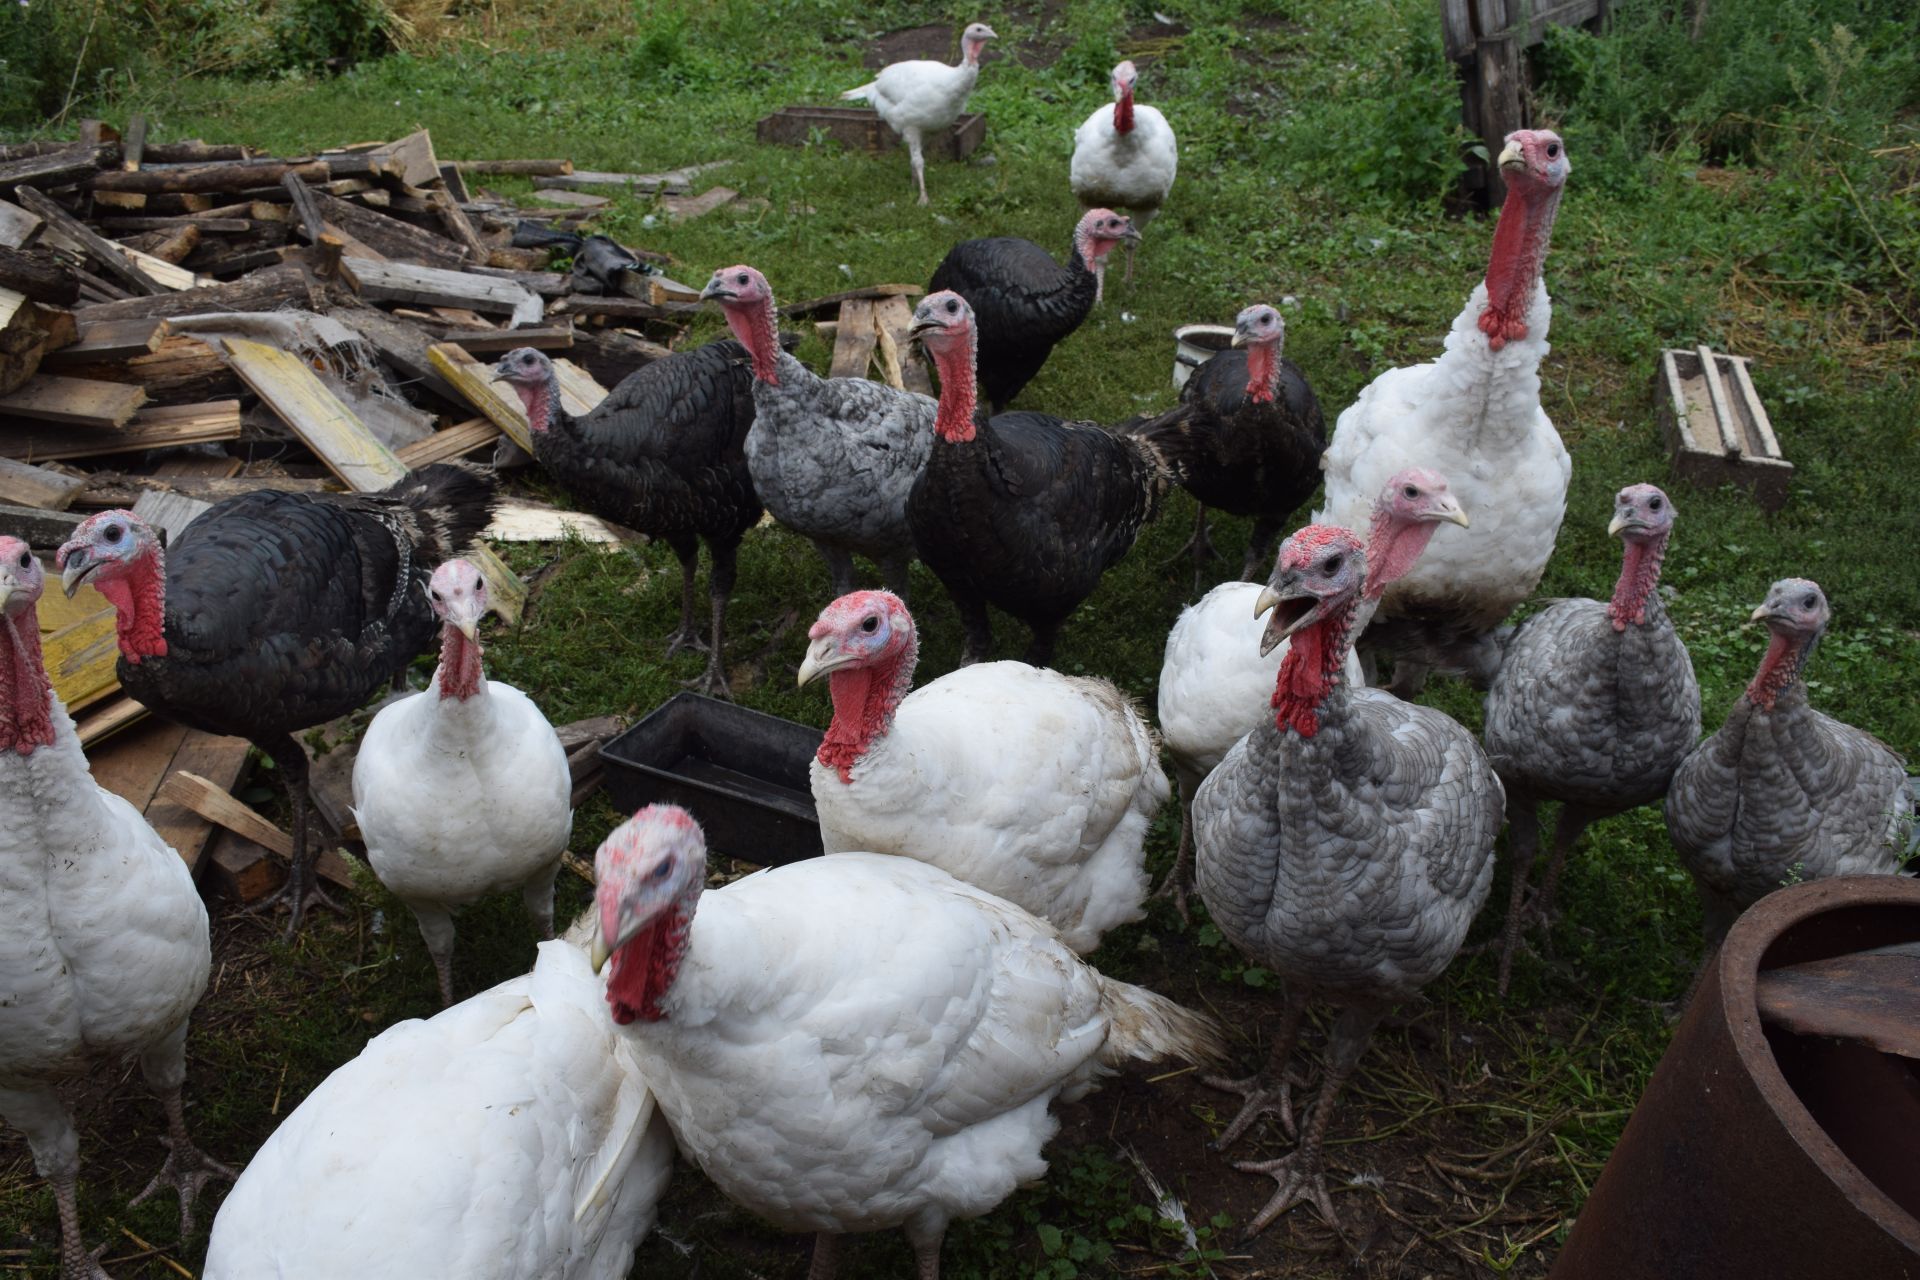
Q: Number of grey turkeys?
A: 4